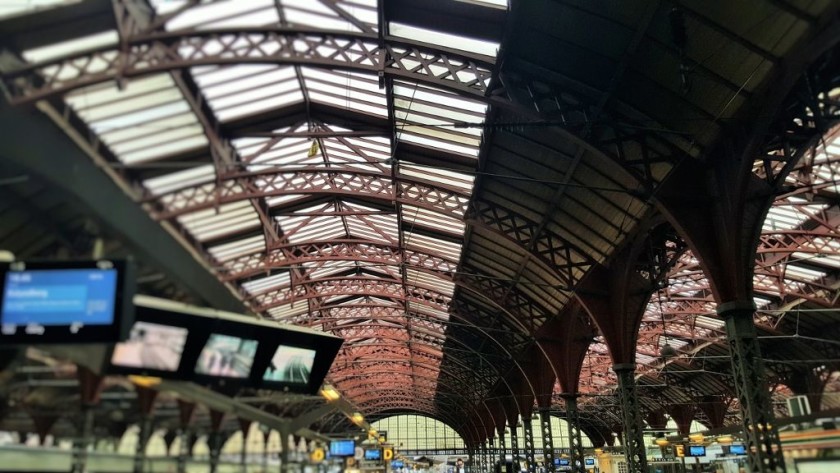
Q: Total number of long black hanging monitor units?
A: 1